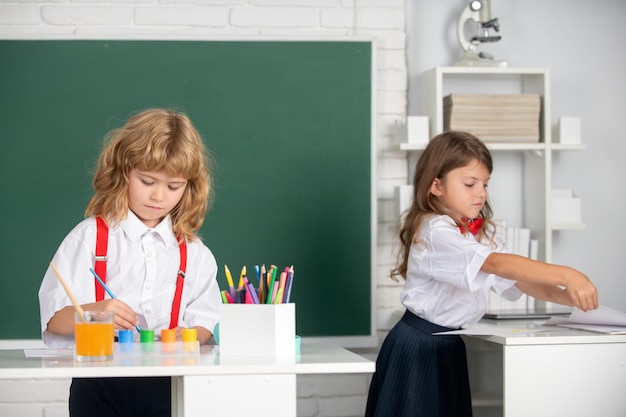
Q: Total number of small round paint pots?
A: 4